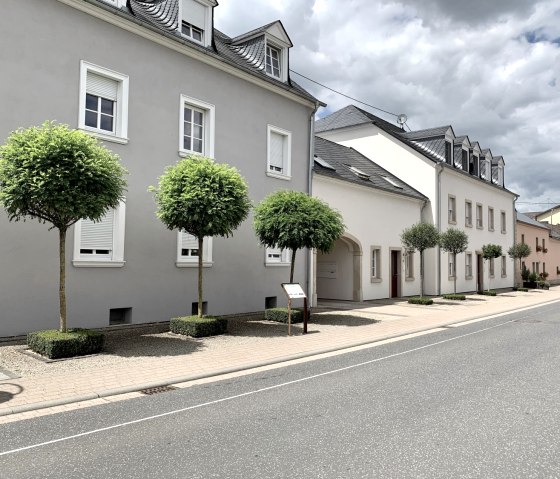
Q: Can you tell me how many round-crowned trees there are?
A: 7